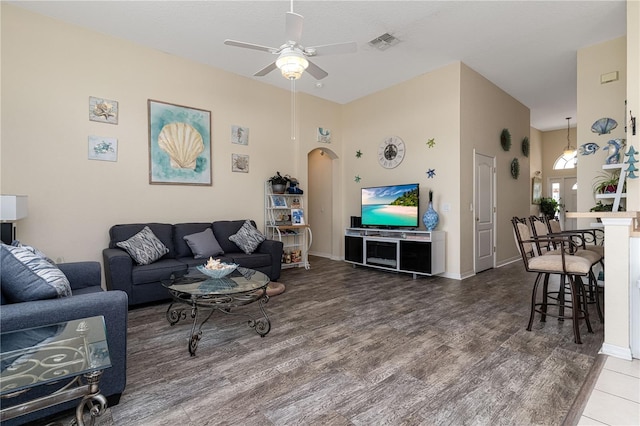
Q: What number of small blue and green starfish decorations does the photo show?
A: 4